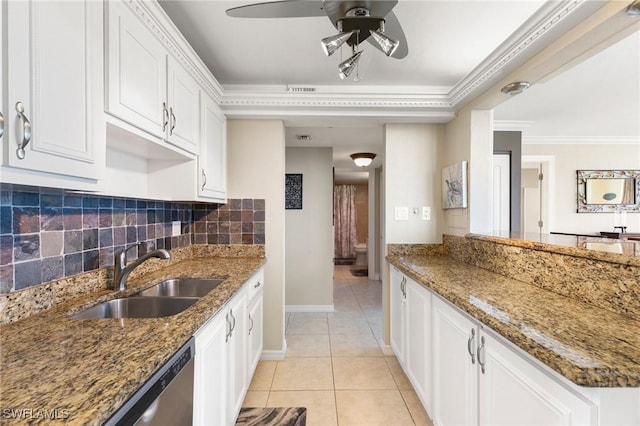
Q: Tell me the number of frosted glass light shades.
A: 1